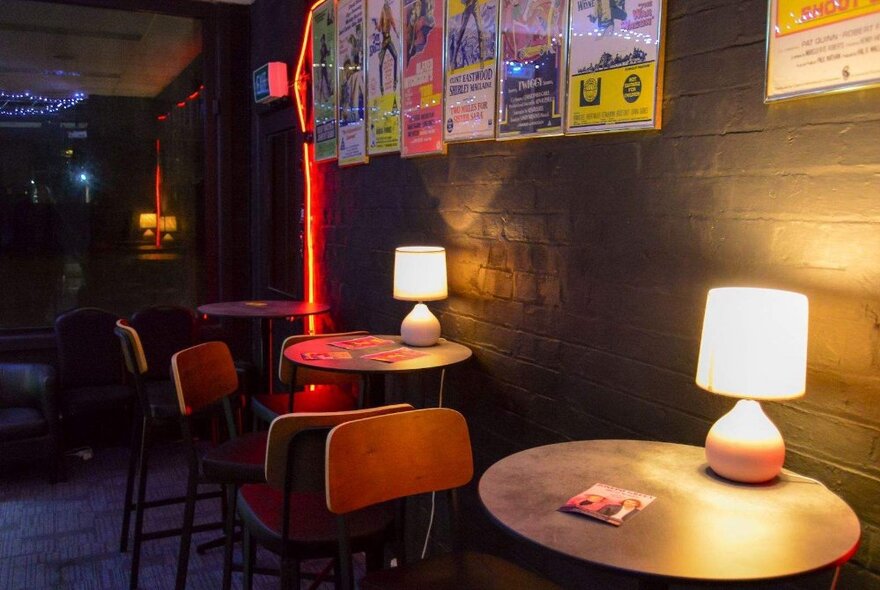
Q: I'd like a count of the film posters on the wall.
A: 8